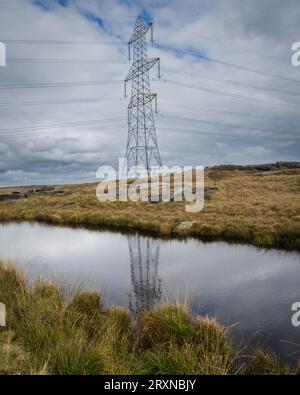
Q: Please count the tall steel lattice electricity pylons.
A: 1